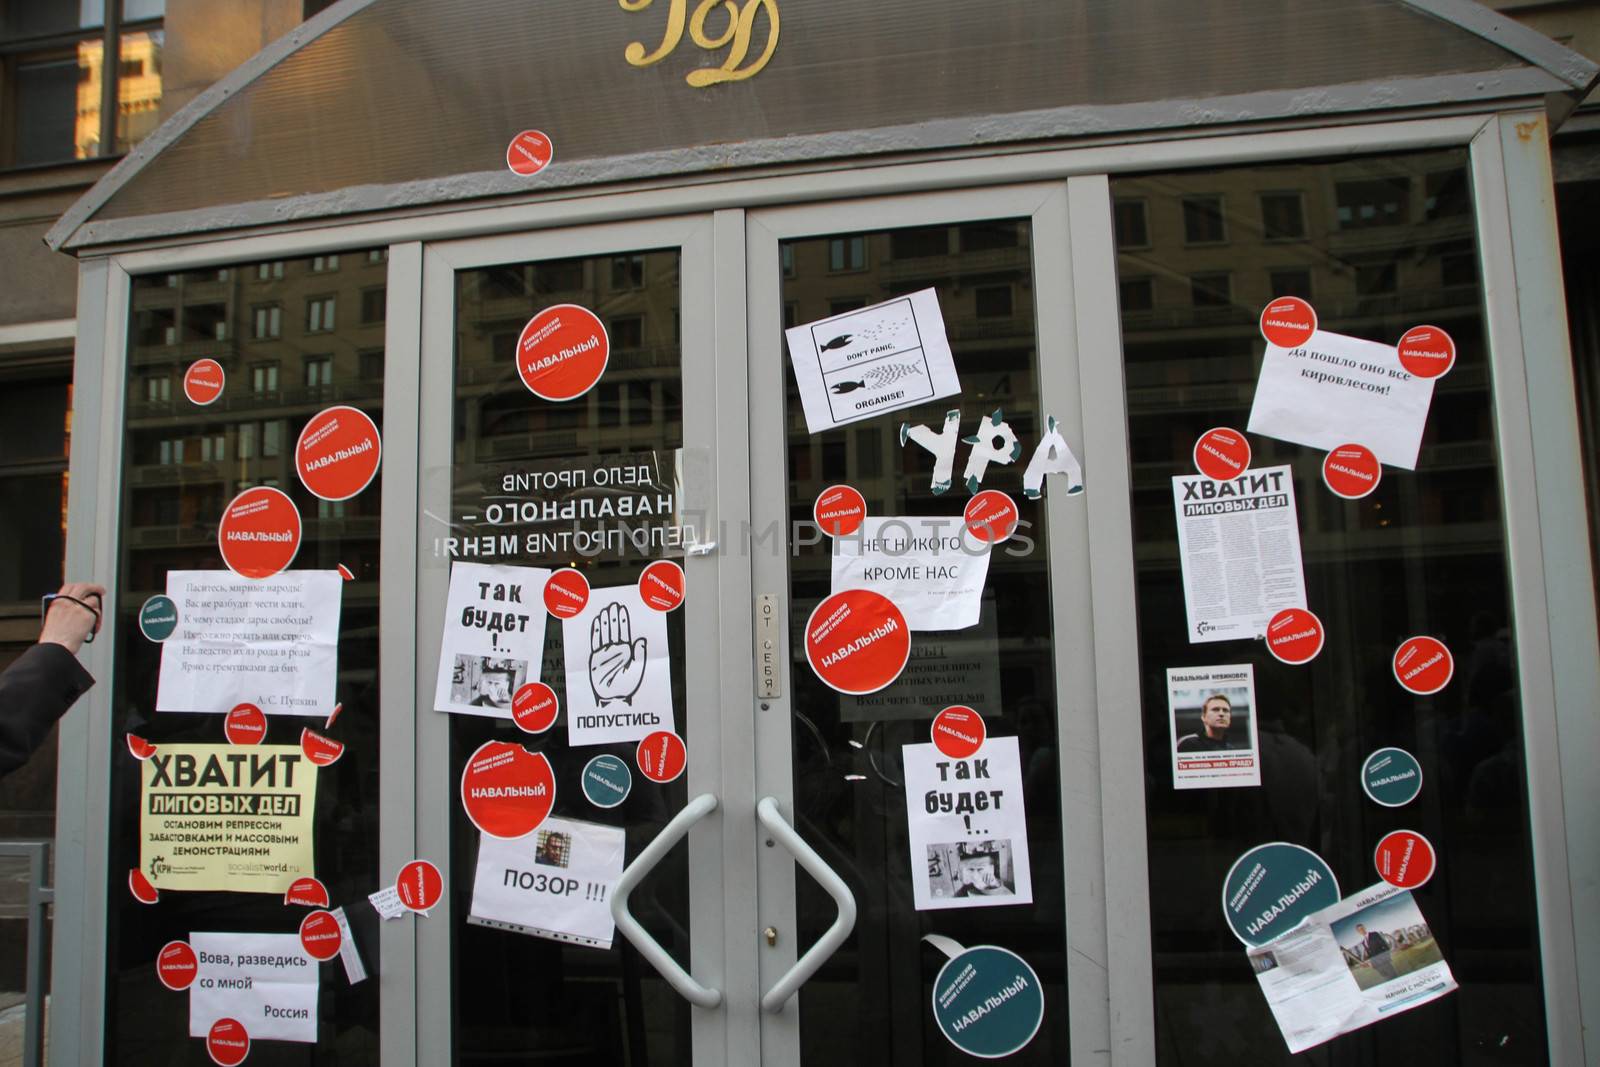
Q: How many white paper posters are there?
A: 12